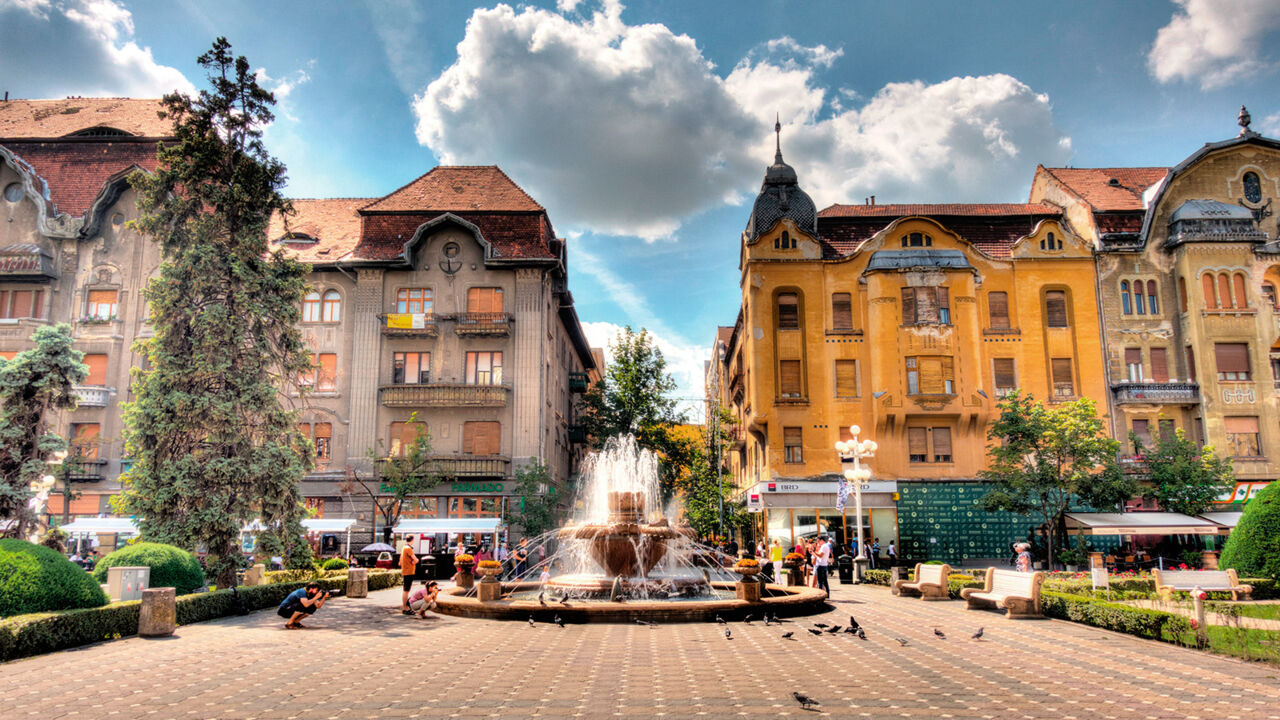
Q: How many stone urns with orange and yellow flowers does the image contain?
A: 4